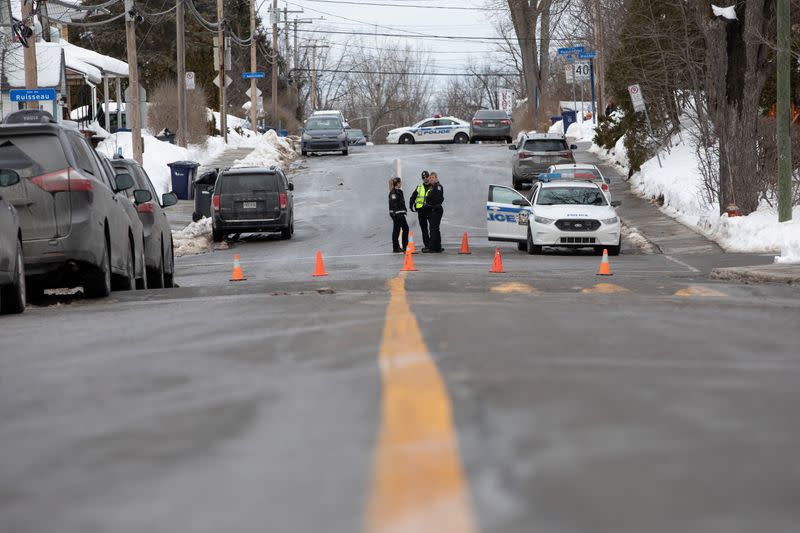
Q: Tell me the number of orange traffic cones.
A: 7